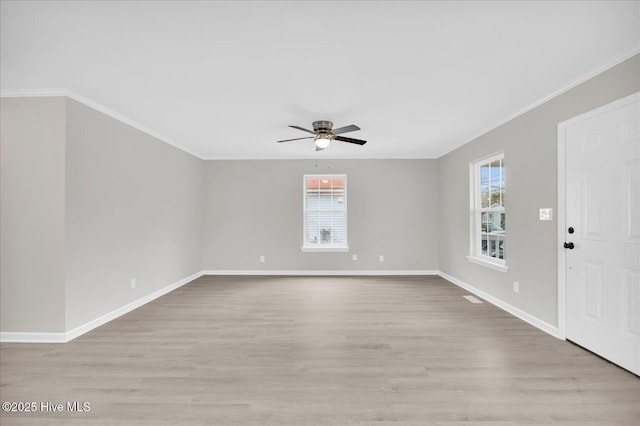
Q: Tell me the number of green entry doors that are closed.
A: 0